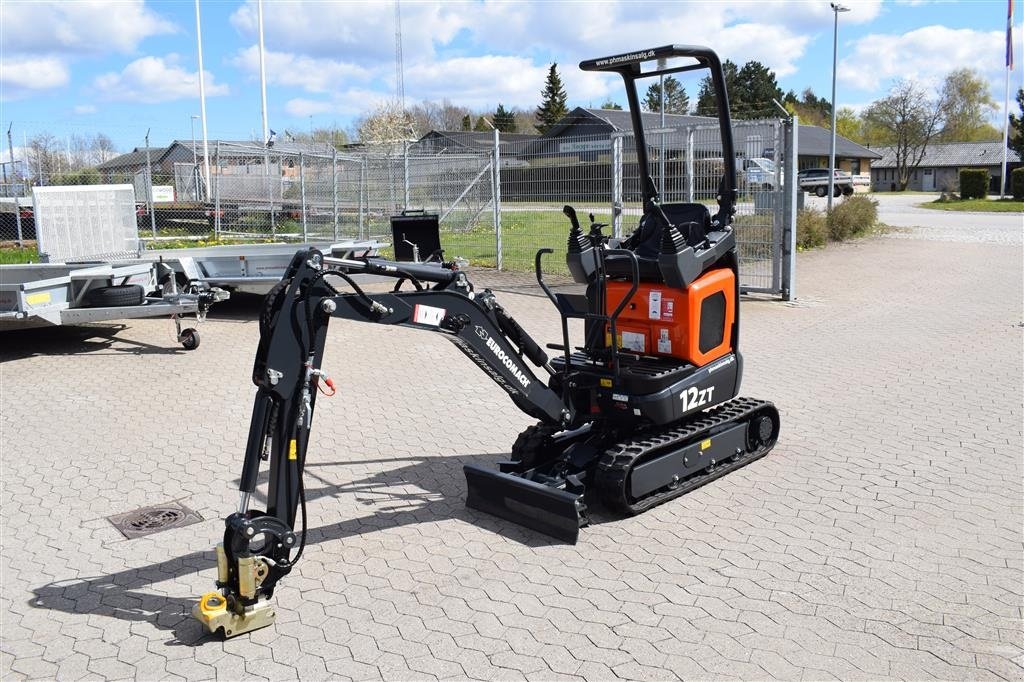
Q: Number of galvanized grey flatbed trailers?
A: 2